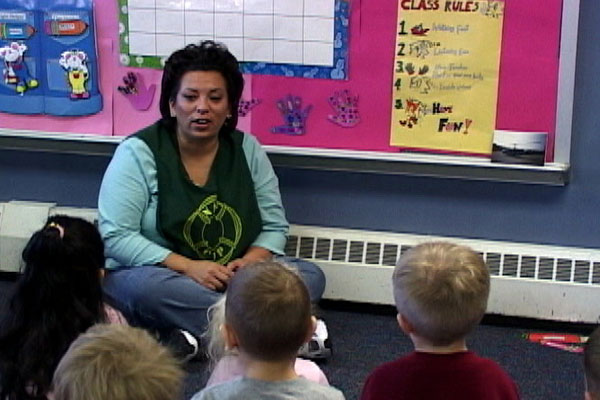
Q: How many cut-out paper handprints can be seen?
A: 4